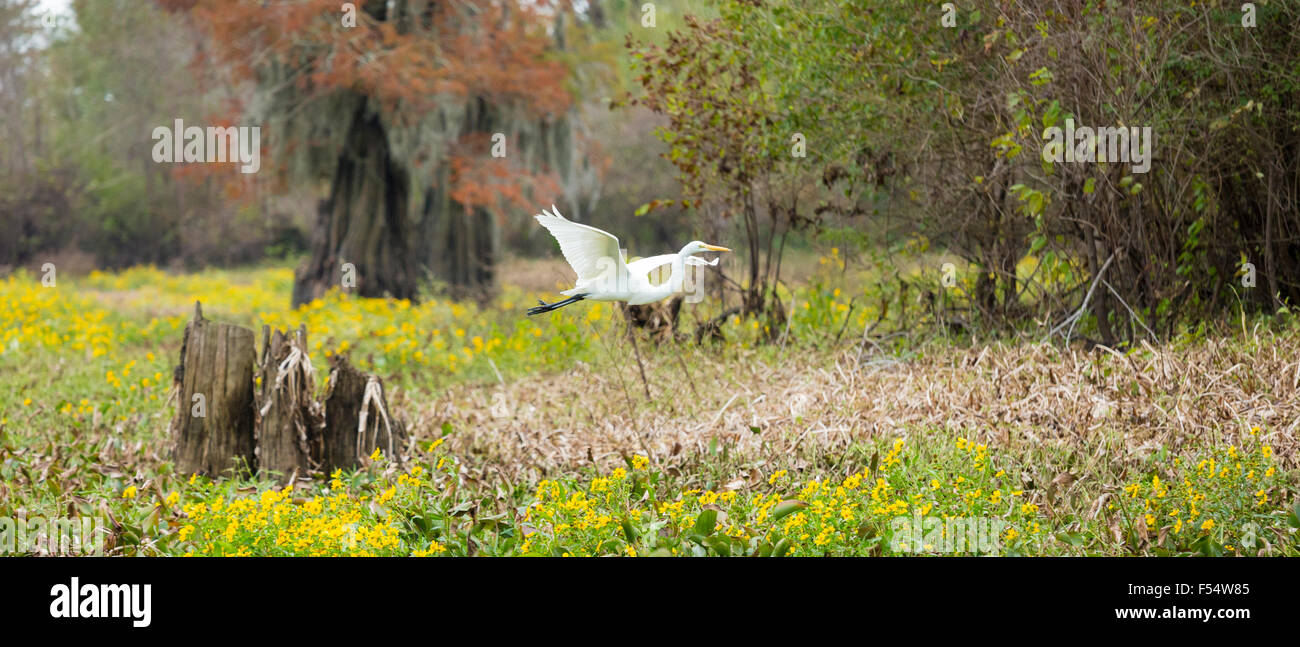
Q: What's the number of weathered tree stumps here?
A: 3